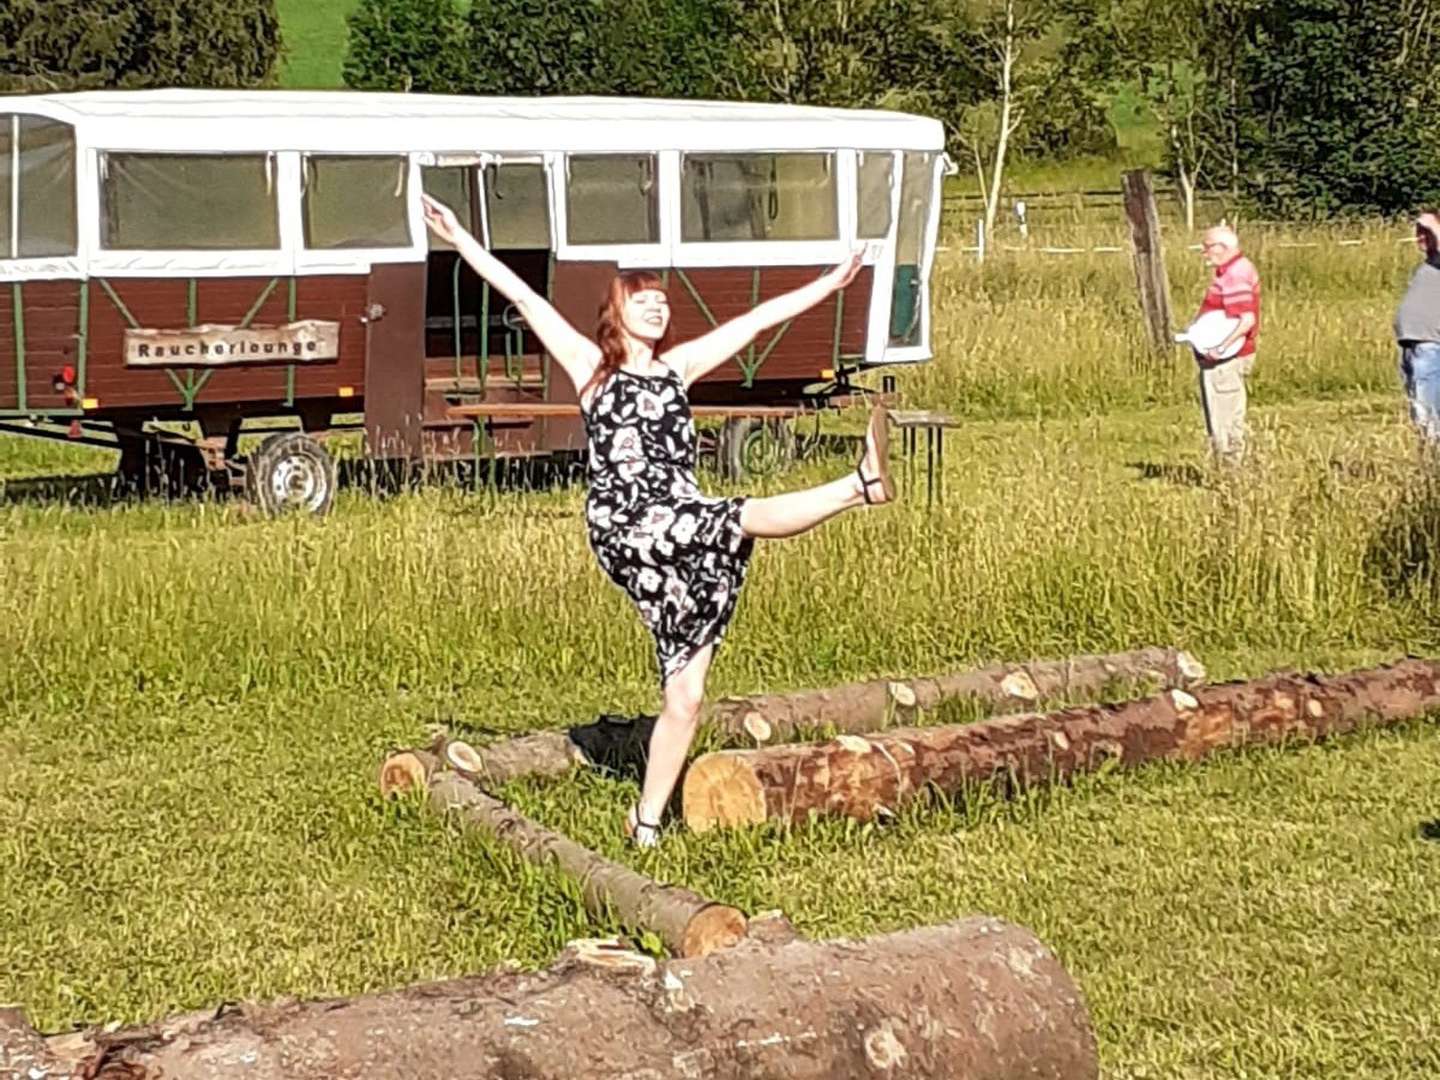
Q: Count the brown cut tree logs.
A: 4